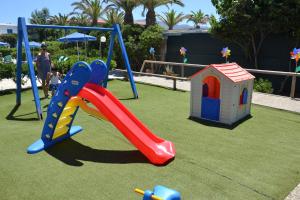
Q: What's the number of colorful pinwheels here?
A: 4